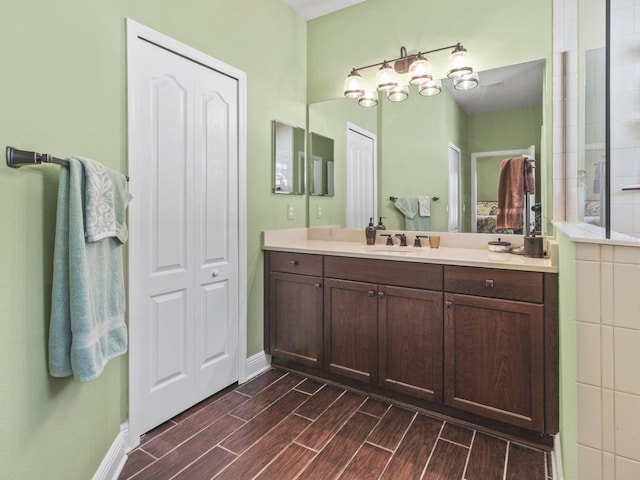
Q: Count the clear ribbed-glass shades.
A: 4